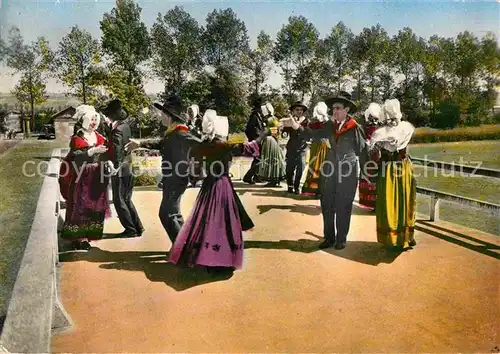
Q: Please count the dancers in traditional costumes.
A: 12